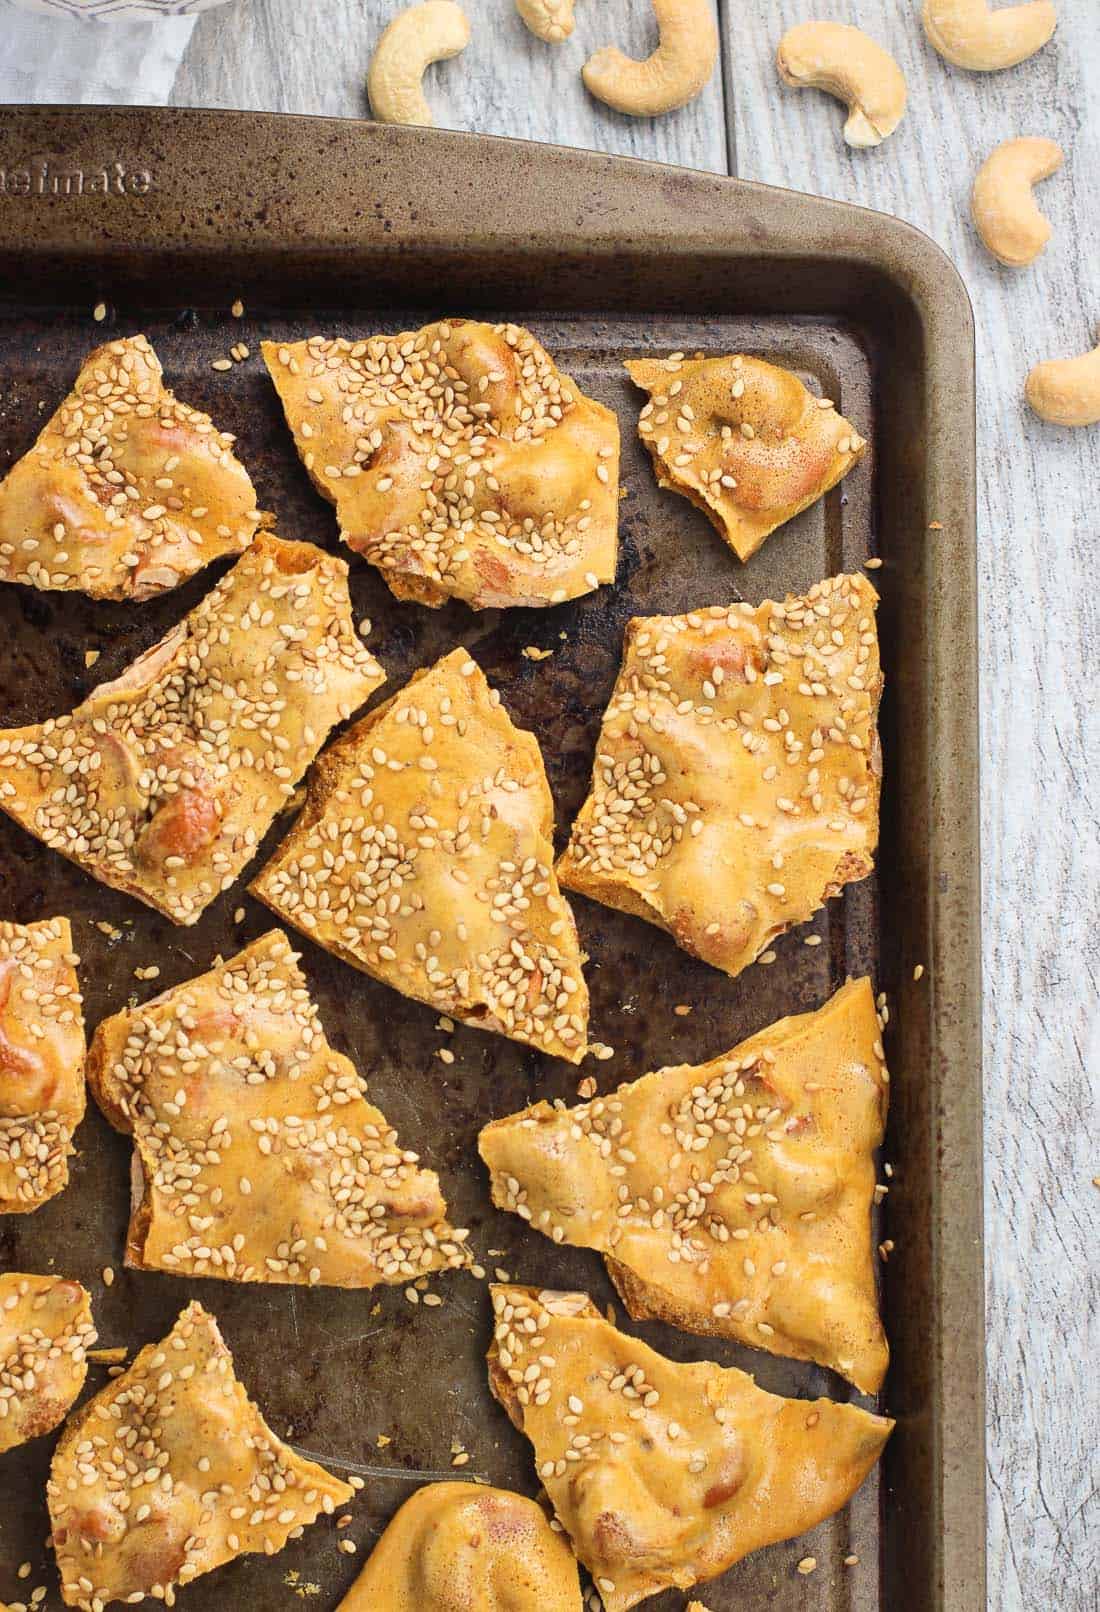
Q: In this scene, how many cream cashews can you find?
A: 7